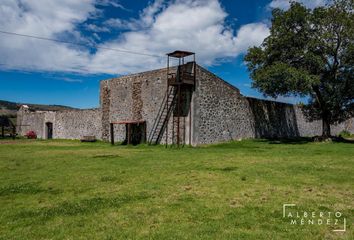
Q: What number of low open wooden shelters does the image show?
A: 1